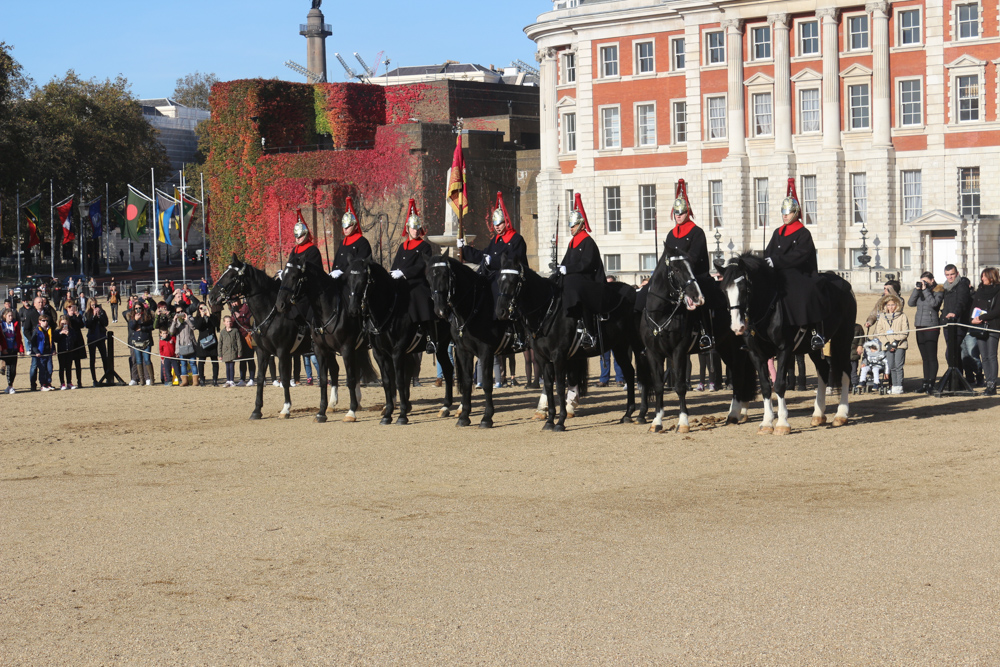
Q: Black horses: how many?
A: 7